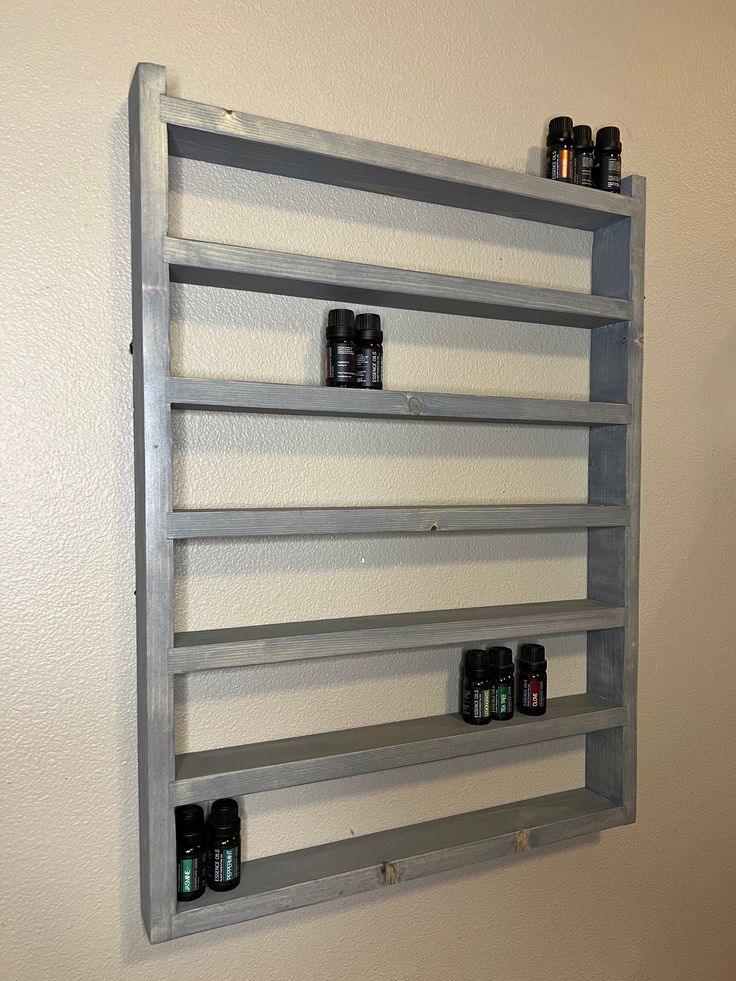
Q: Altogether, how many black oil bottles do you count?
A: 10